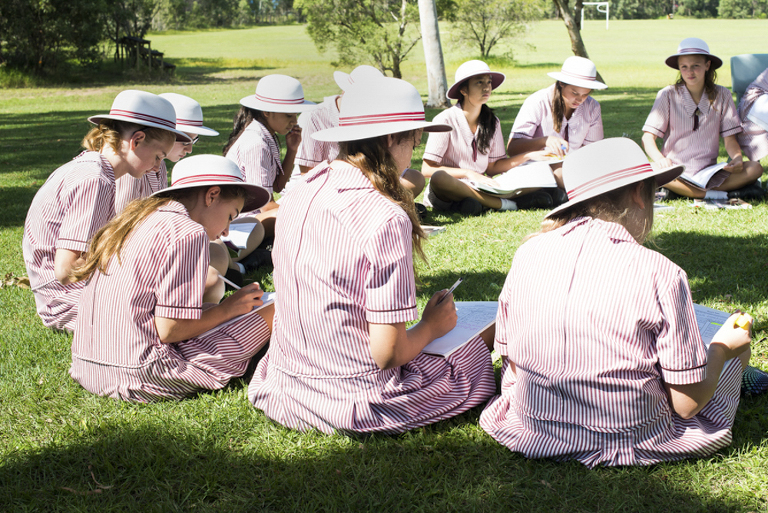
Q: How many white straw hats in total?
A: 10